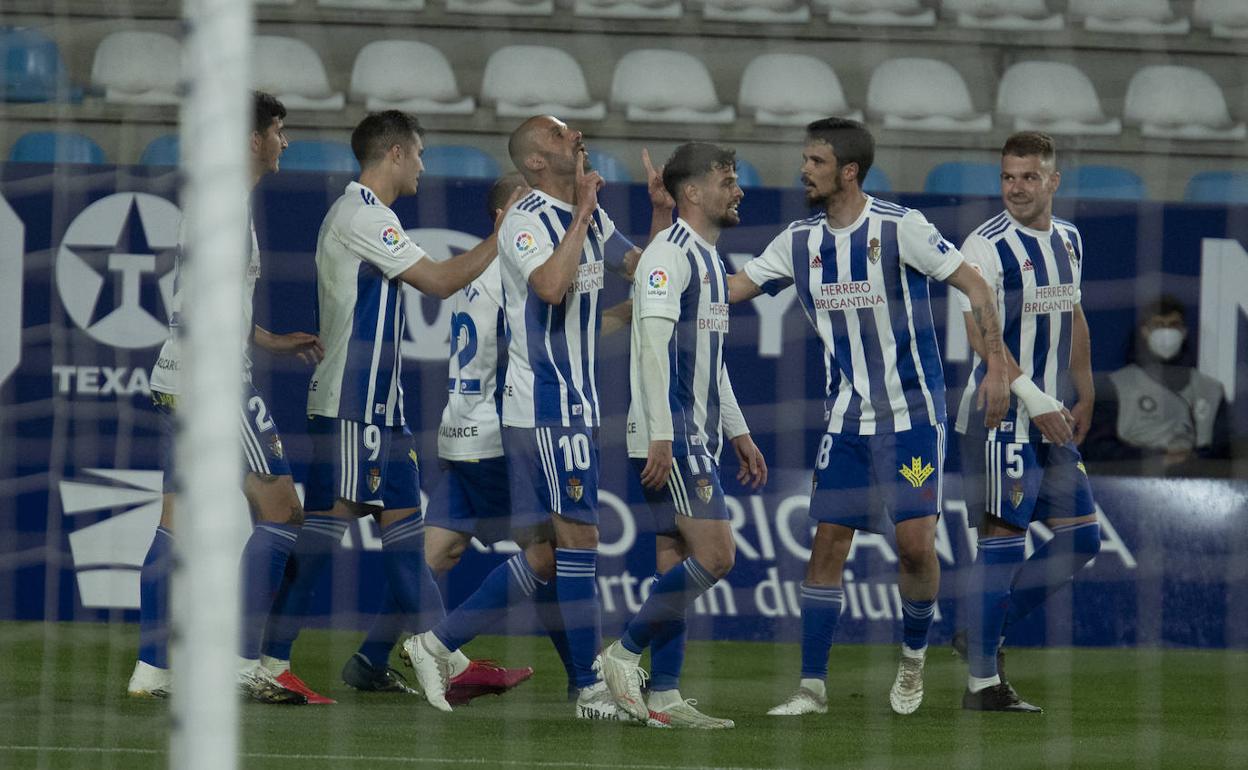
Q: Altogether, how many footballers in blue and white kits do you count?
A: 7